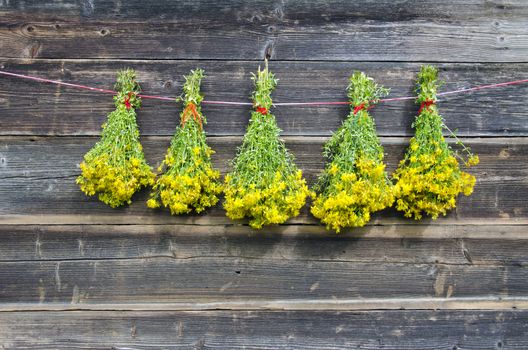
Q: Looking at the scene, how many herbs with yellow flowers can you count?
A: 5